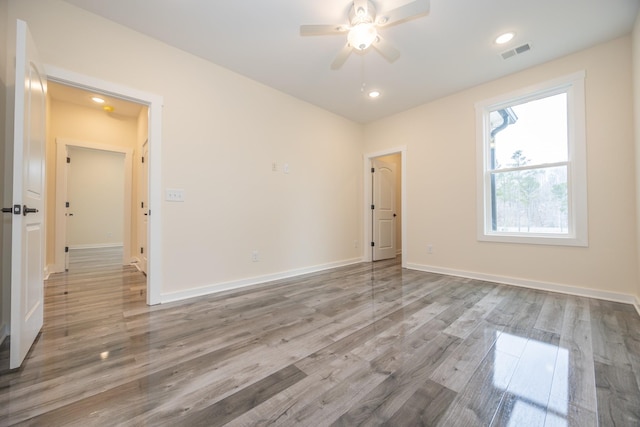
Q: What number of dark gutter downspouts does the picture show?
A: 1